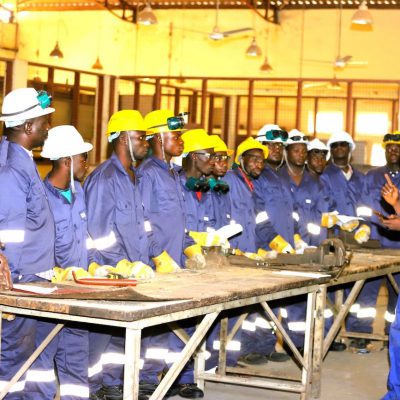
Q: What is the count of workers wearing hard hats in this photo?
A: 12